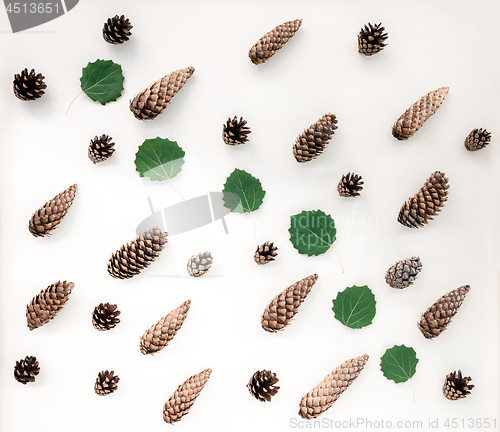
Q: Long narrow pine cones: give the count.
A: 13